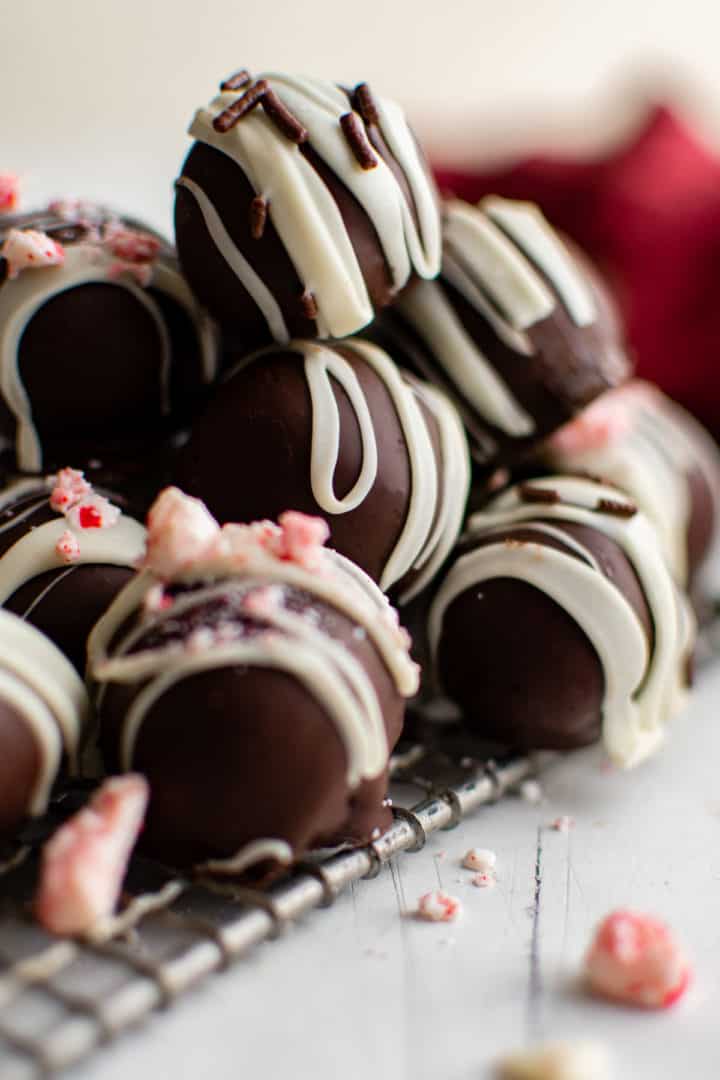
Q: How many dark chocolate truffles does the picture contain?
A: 9